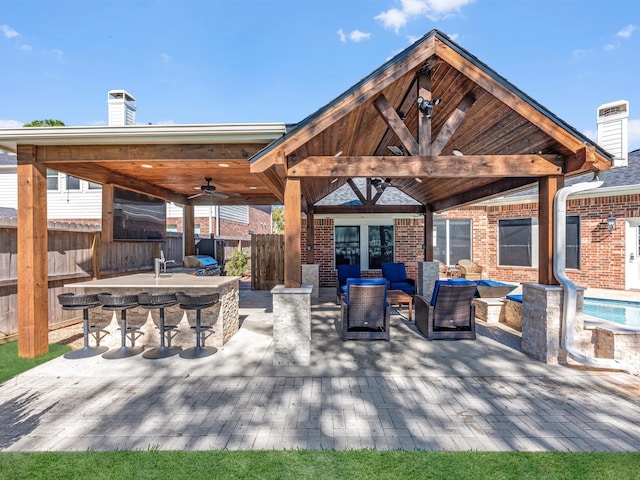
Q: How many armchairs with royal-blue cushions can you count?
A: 4